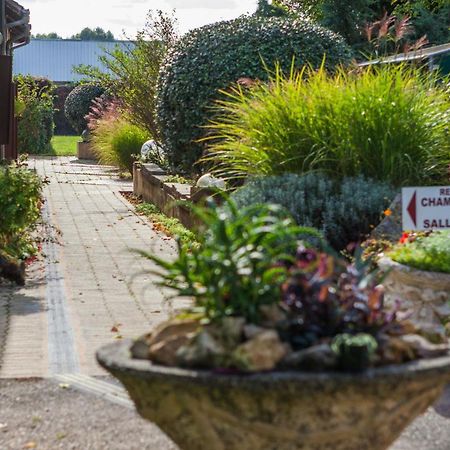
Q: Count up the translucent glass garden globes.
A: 2